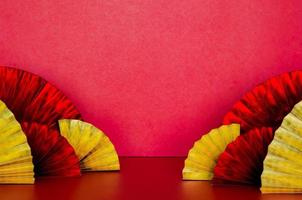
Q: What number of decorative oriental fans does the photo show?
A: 8